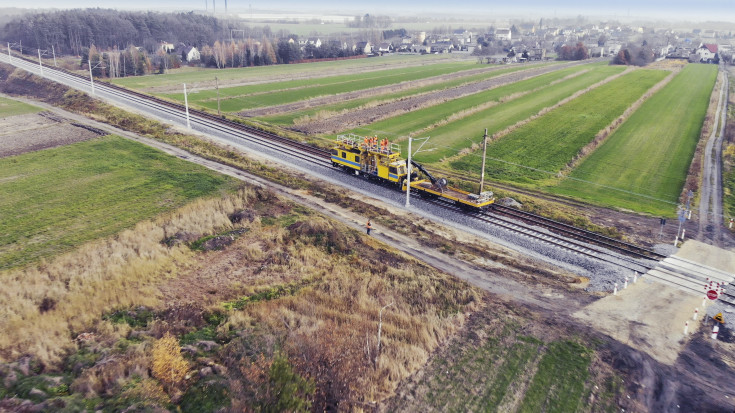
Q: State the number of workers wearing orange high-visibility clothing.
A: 6